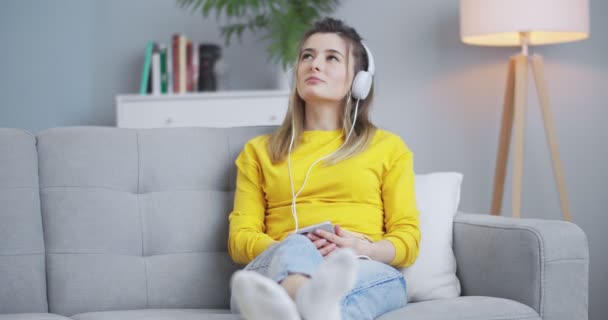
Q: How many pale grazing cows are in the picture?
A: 0